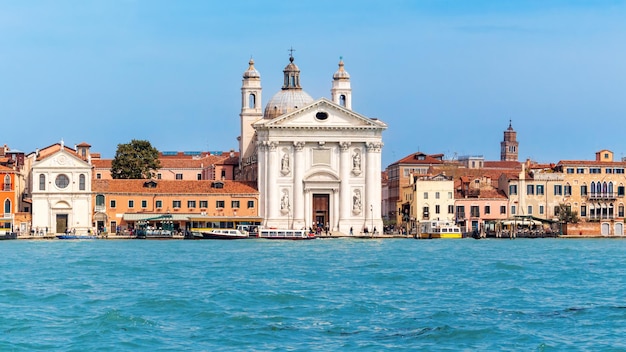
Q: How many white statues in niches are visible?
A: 4